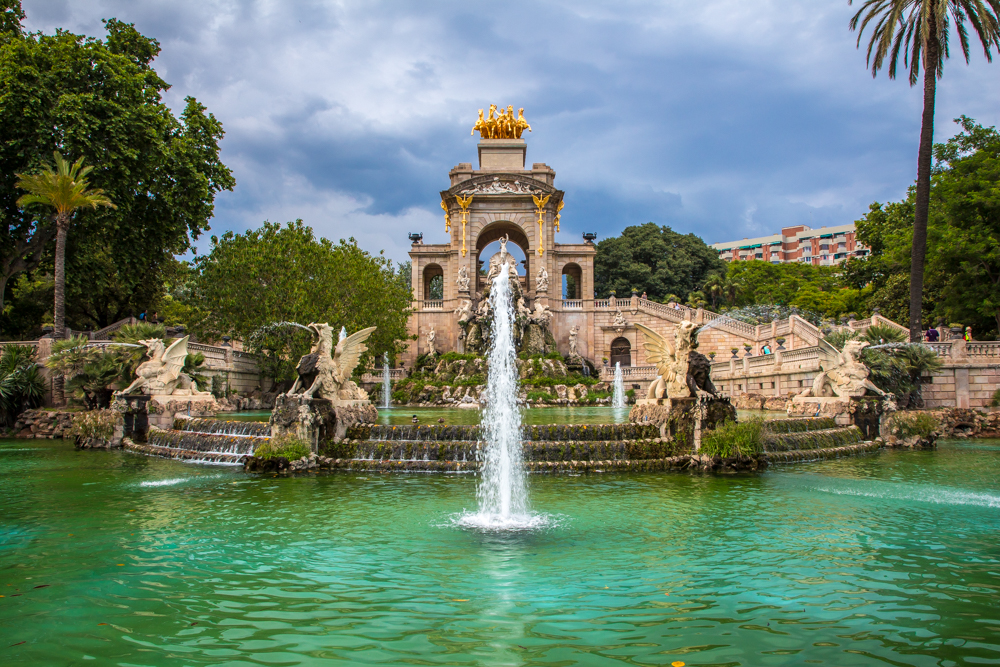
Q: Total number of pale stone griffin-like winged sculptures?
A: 4